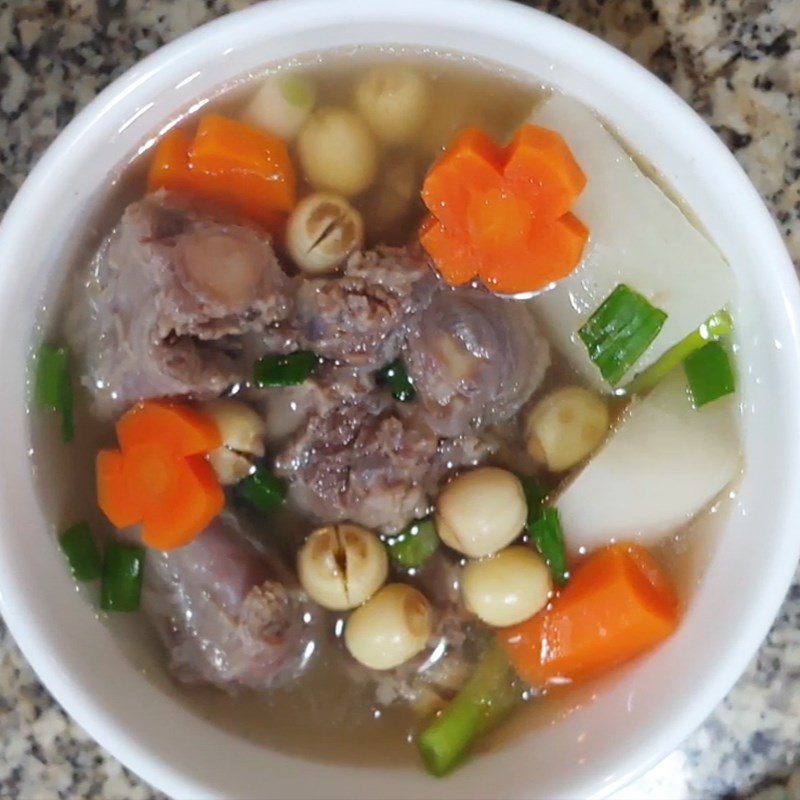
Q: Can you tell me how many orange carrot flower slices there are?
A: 2